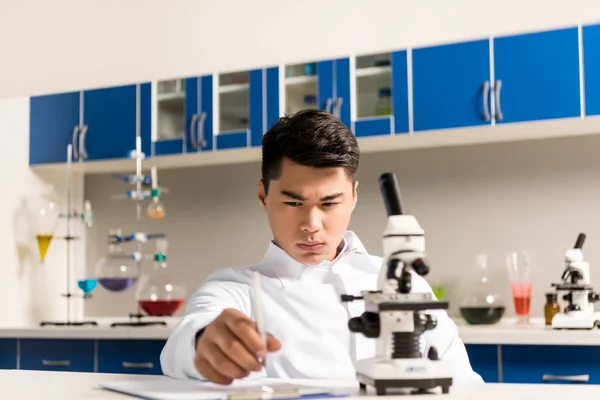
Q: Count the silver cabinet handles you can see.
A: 11